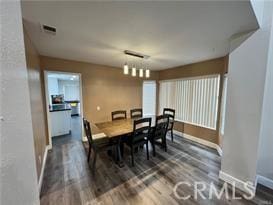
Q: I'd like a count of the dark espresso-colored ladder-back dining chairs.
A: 6